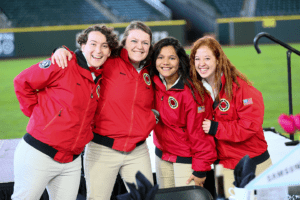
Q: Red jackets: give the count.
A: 4